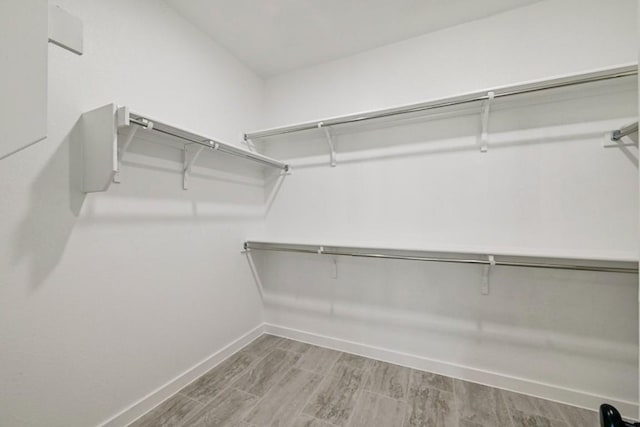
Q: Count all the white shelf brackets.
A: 6